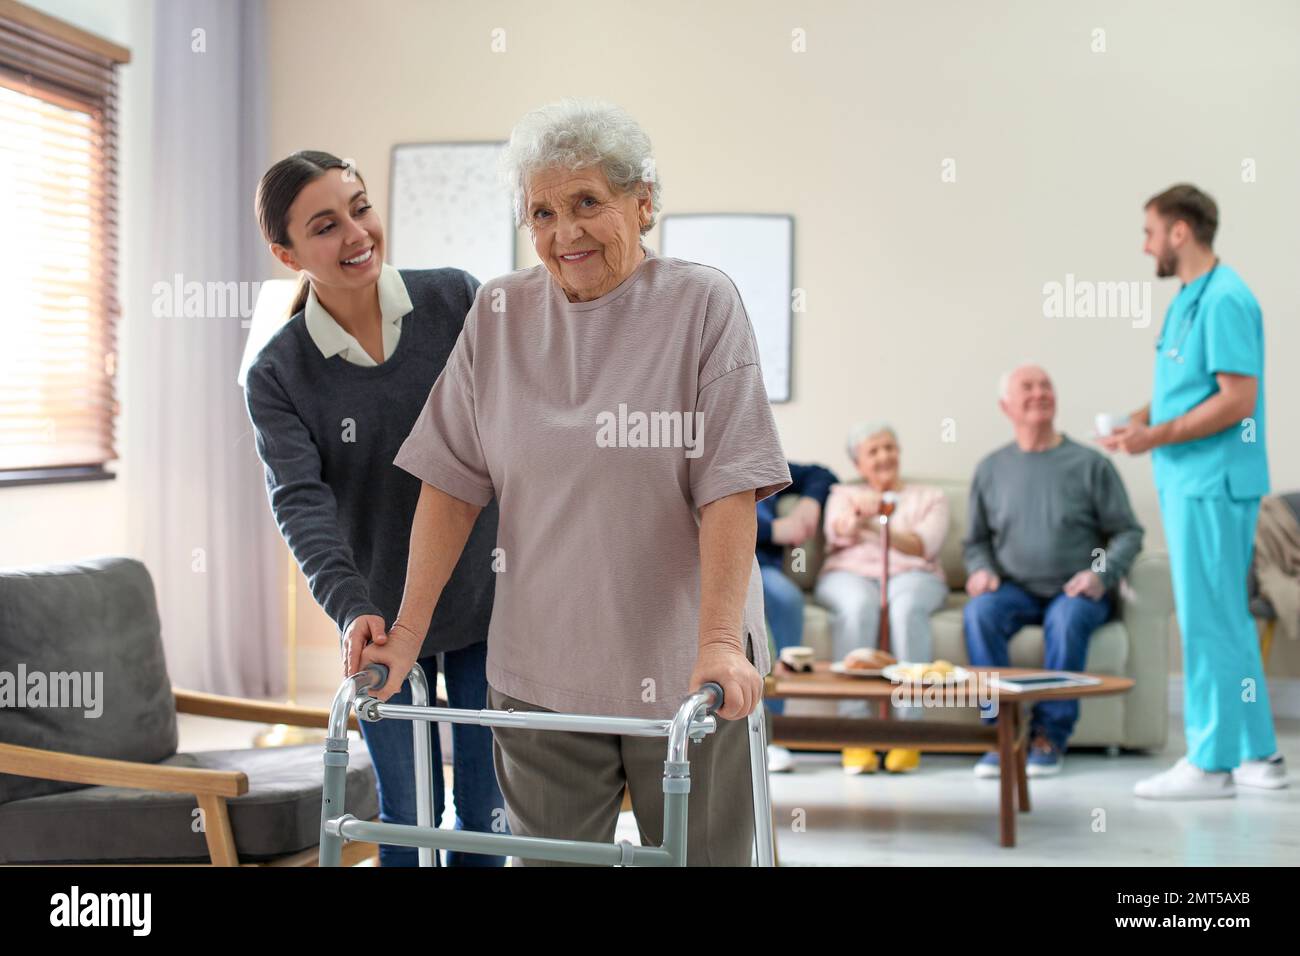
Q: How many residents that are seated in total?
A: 3